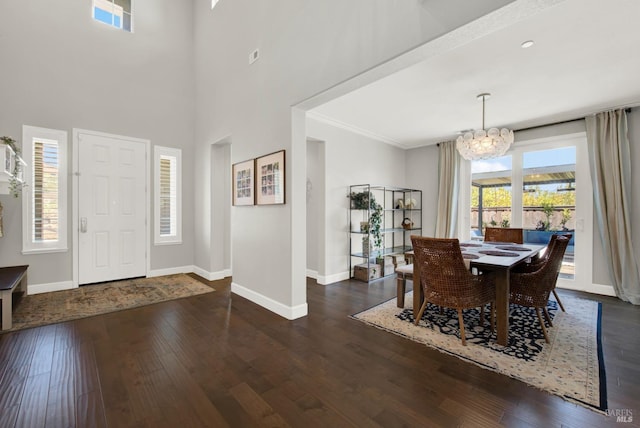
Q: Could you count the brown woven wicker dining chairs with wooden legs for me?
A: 4